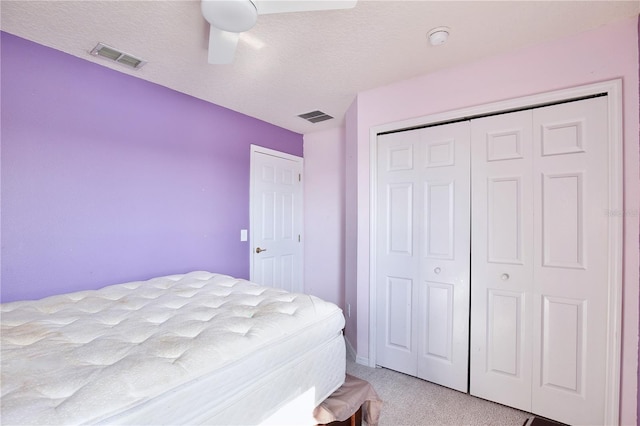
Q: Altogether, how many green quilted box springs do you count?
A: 0